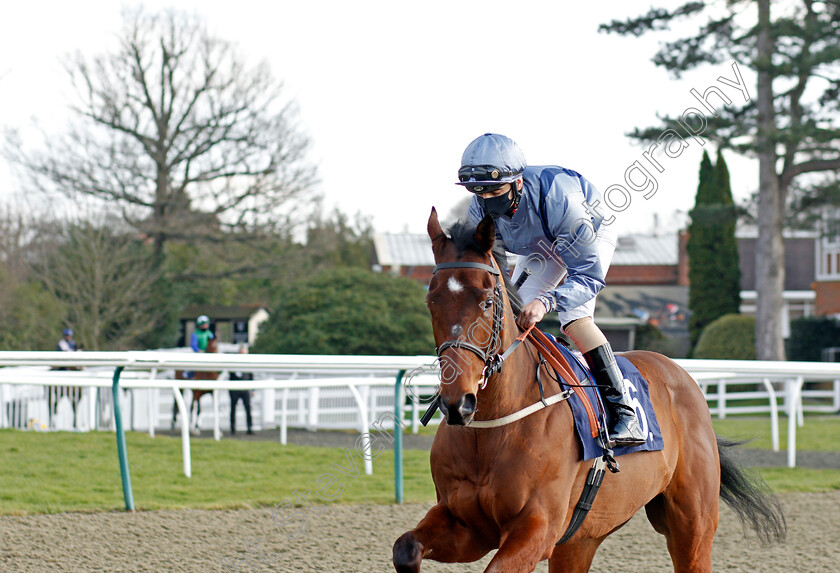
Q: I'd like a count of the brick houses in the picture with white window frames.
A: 1